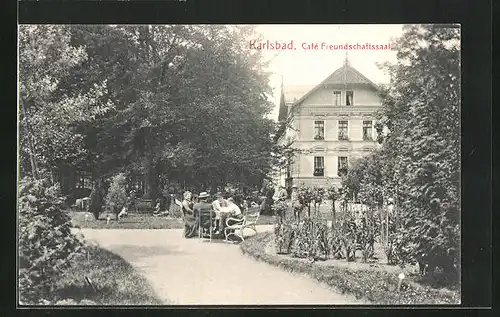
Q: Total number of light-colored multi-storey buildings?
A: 1